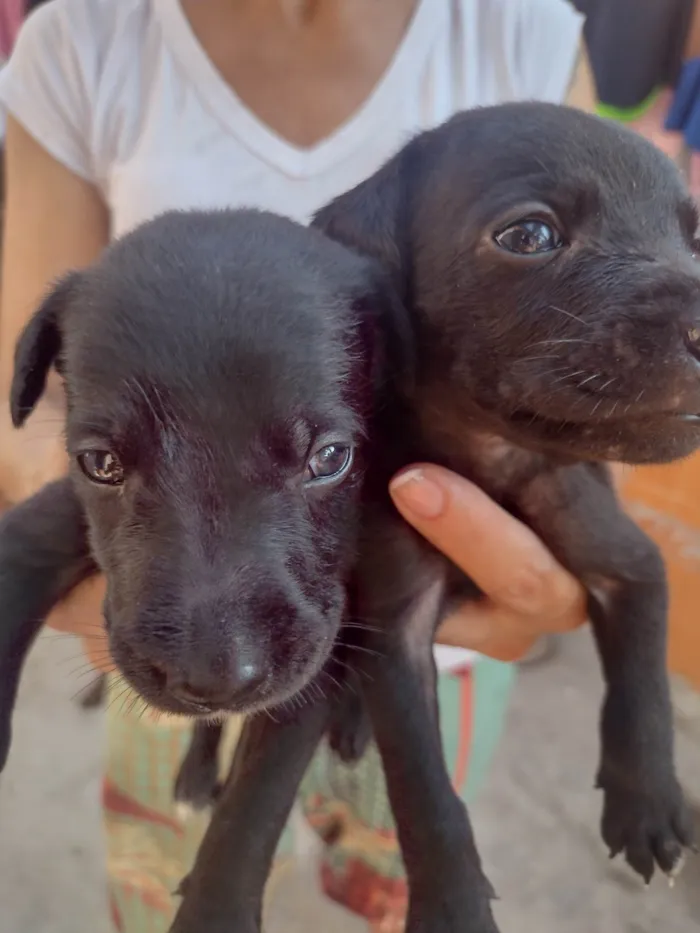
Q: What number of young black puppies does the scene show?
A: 2